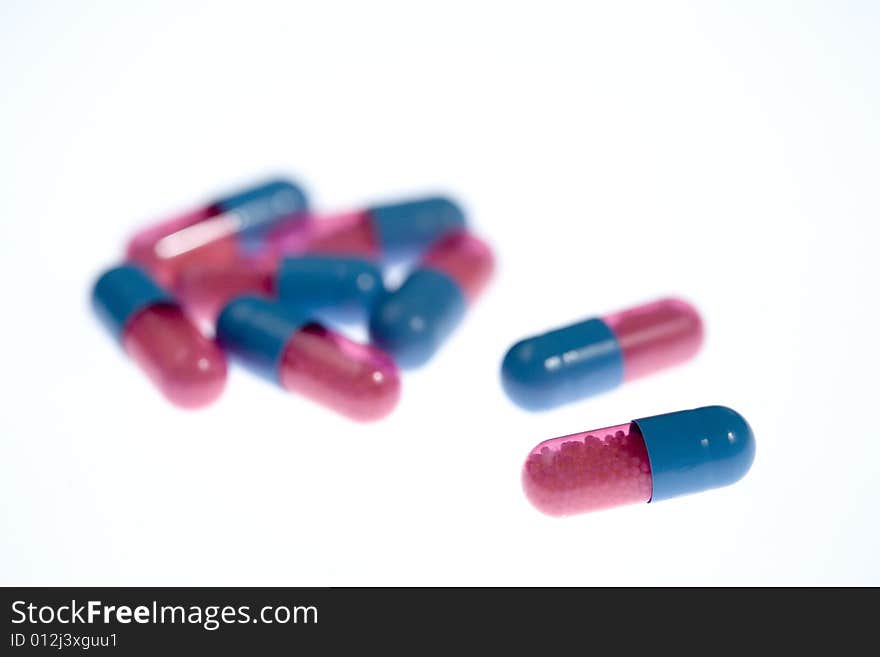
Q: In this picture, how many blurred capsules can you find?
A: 7